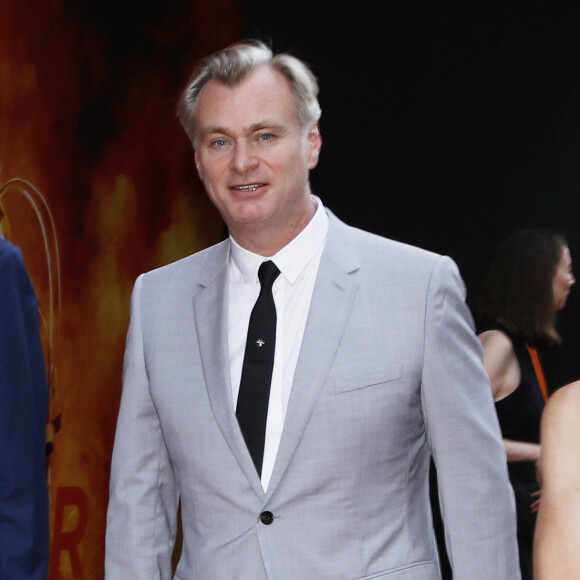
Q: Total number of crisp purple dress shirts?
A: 0